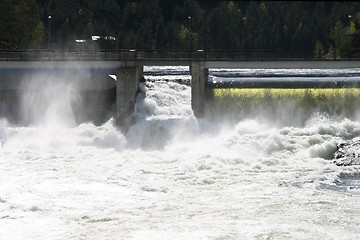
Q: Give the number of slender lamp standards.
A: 3